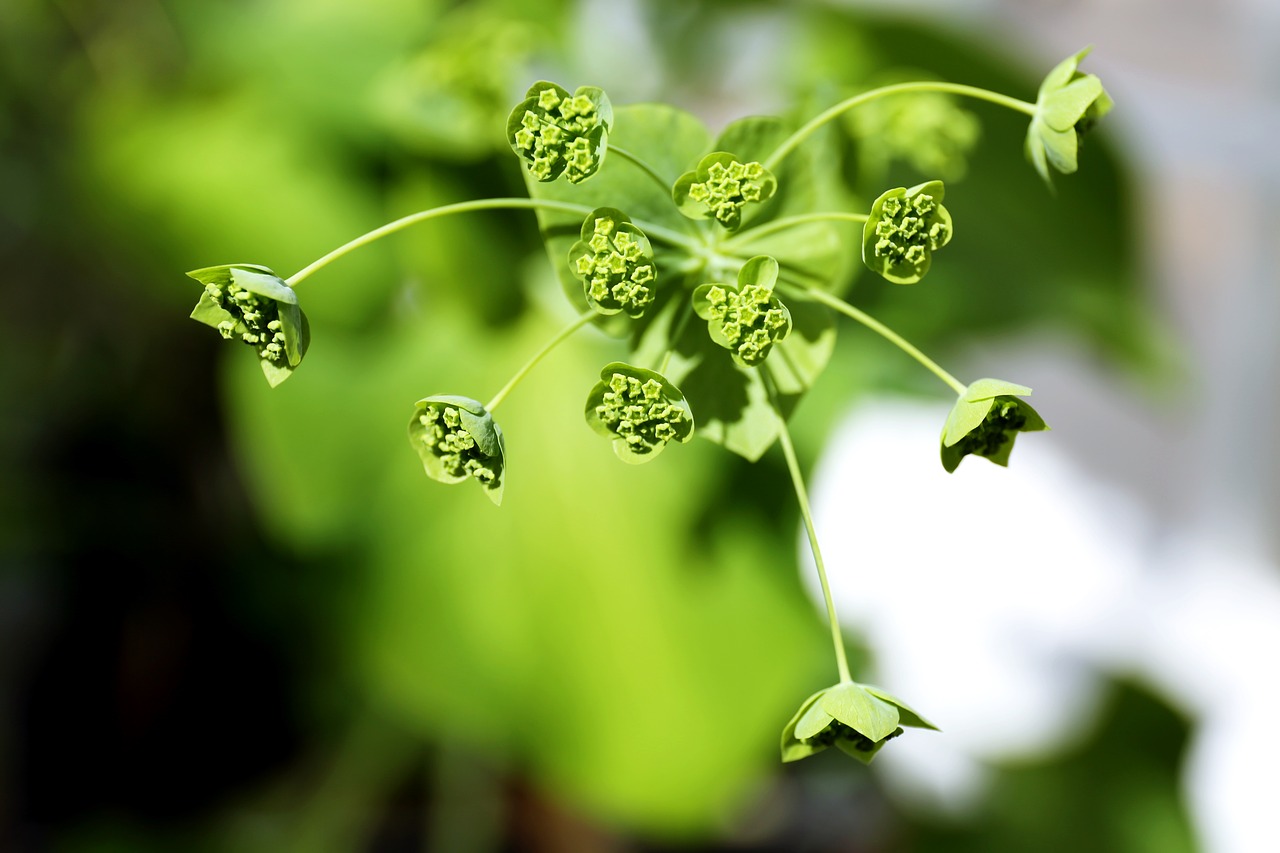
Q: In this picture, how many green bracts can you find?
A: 11